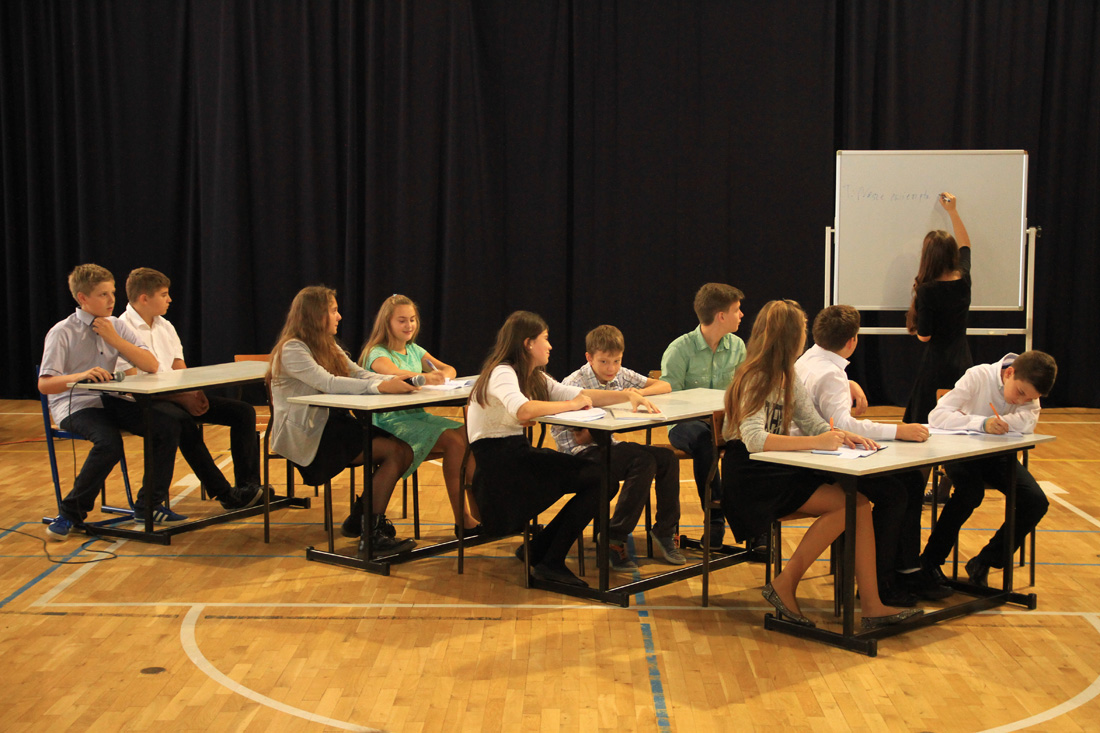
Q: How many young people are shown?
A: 11